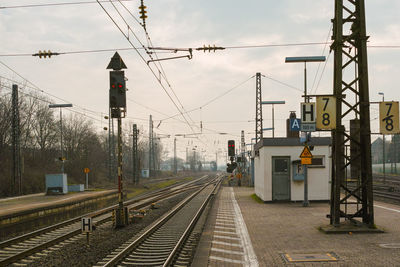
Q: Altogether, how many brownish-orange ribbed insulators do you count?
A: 3